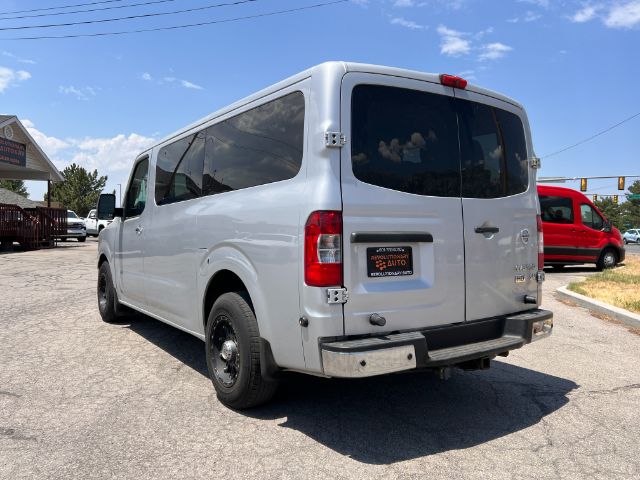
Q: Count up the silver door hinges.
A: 4